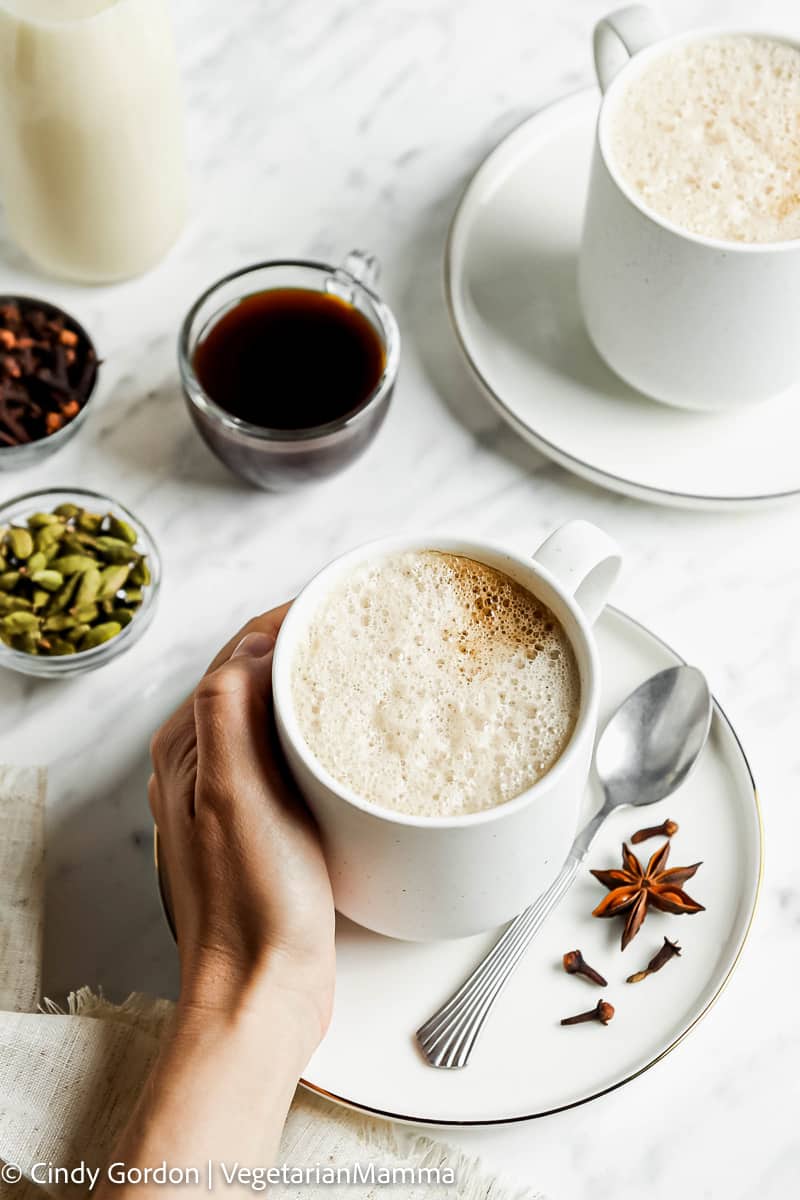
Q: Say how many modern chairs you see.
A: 0